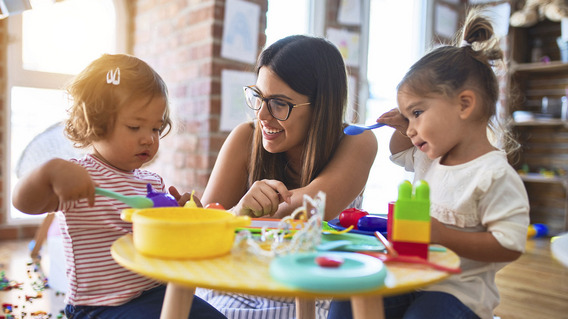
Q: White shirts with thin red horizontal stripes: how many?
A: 1